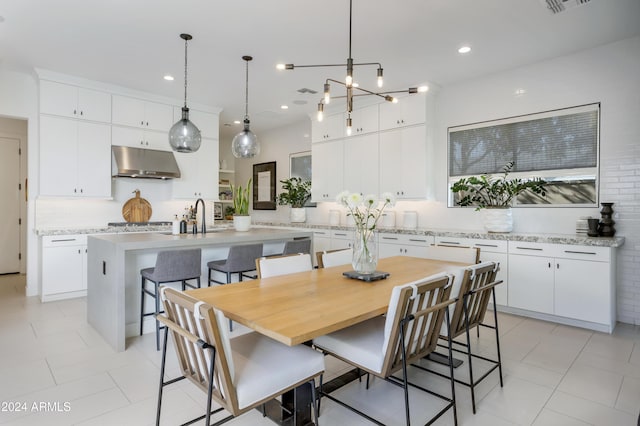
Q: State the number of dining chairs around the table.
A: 6